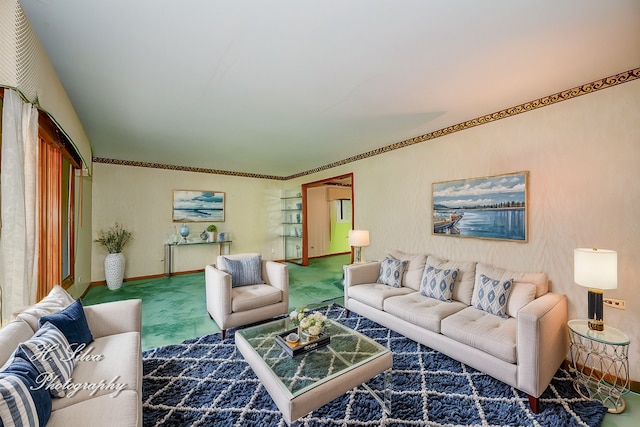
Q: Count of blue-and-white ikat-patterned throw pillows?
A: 3